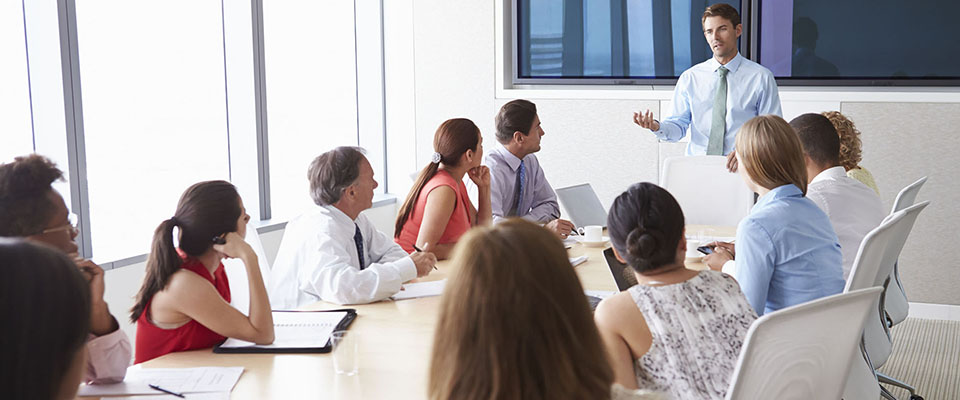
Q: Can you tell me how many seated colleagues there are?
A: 11